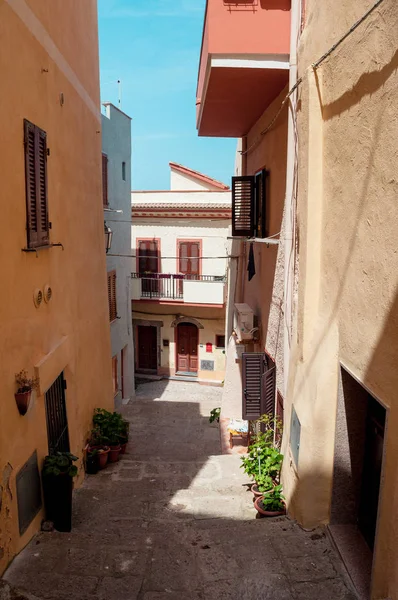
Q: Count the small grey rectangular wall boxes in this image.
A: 3